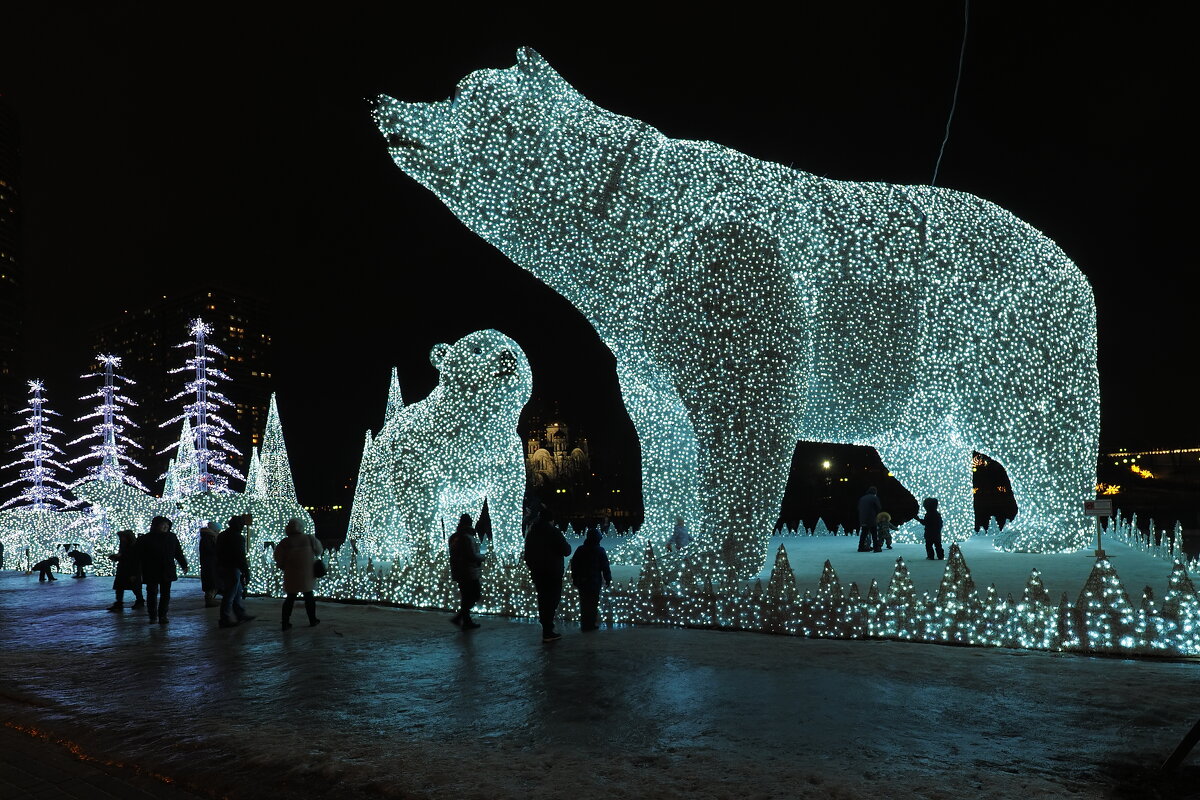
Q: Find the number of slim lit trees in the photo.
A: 3